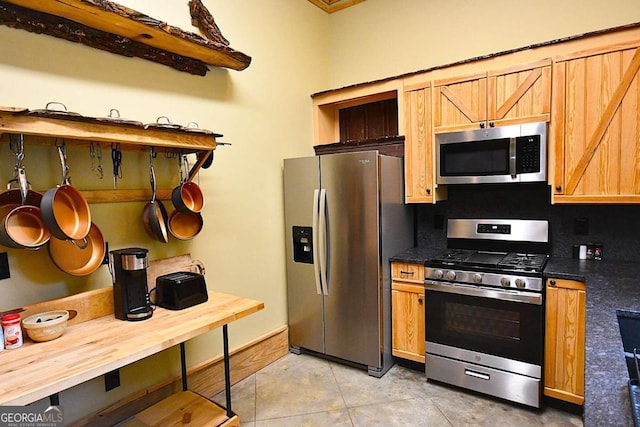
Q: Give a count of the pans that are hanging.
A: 7